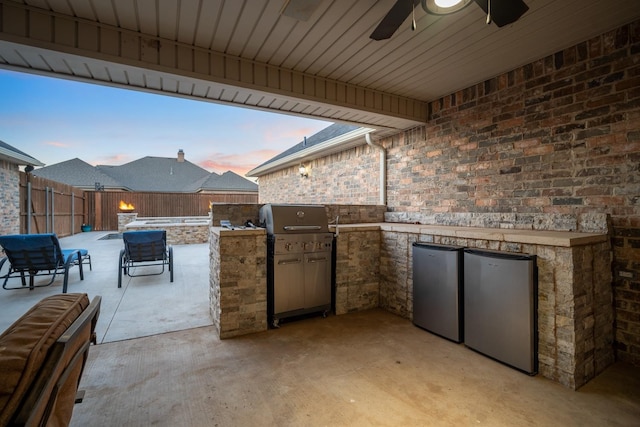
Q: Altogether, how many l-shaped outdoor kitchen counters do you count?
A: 1